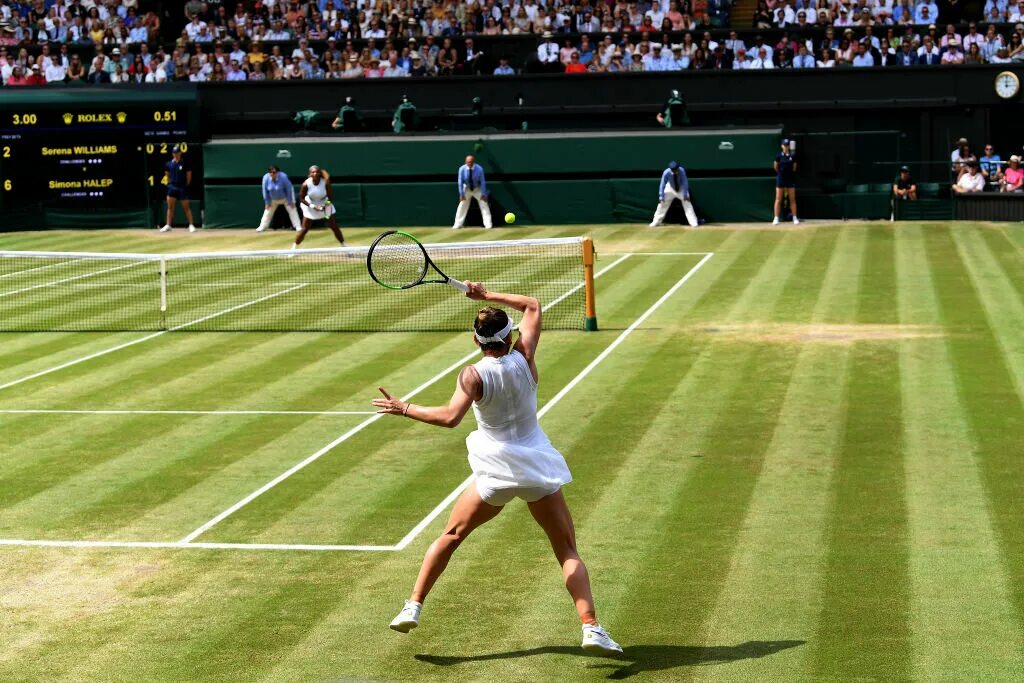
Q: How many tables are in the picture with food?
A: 0